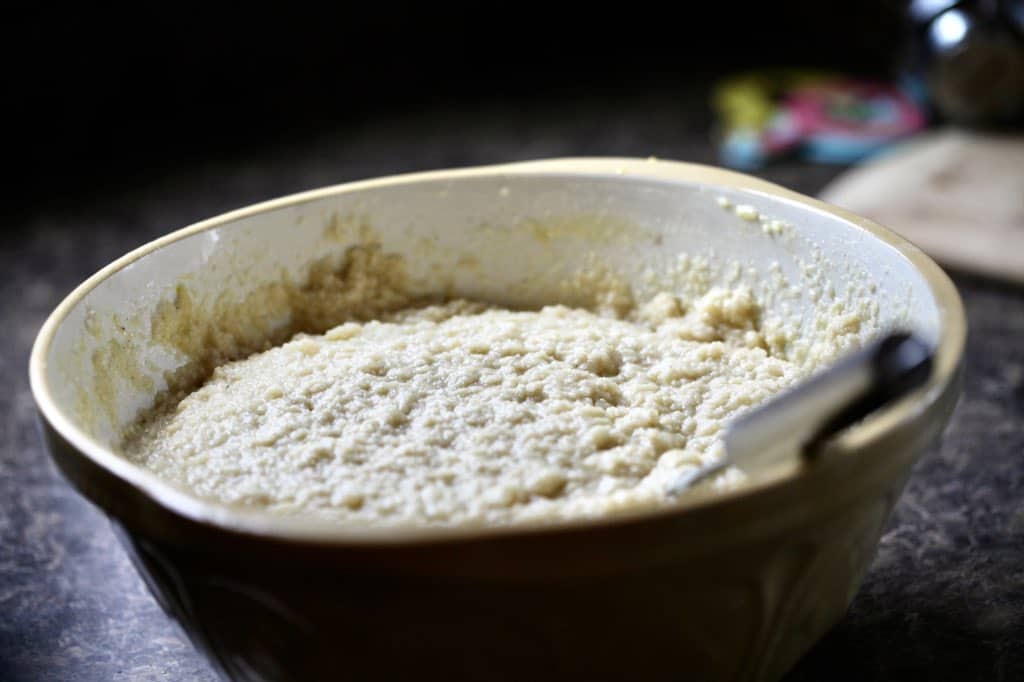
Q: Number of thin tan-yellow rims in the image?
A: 1